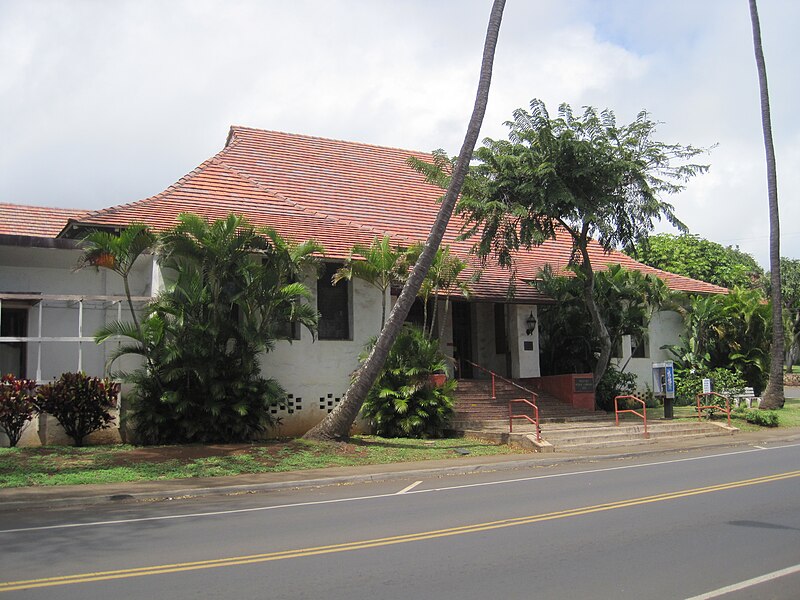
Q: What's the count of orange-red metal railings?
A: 4